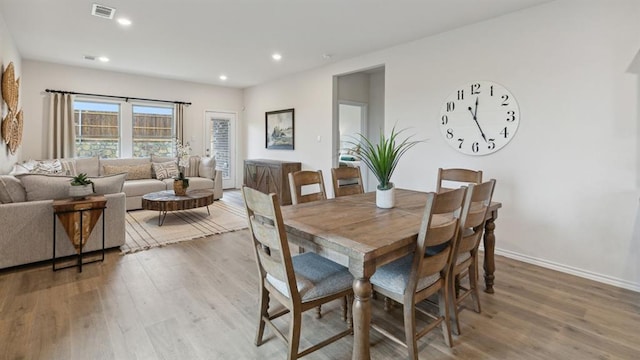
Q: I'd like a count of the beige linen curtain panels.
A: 2